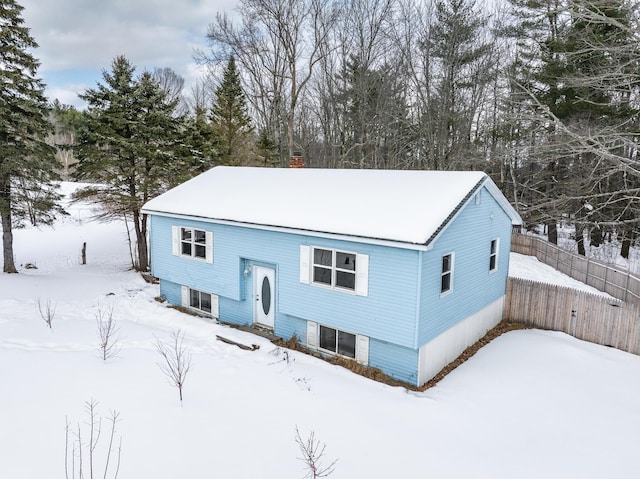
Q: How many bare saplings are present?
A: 5